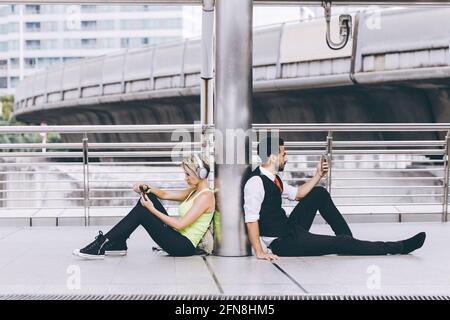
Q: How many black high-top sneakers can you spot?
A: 2